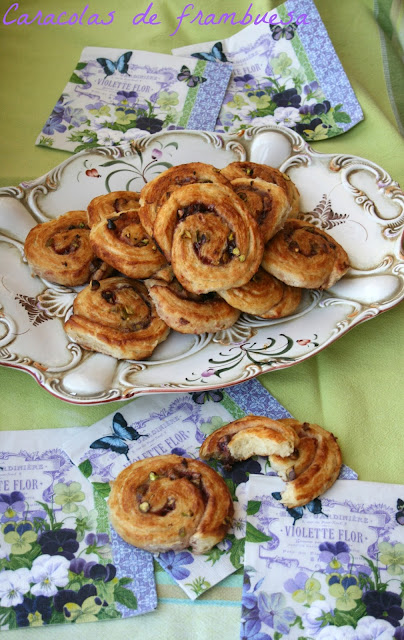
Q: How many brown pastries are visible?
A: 13